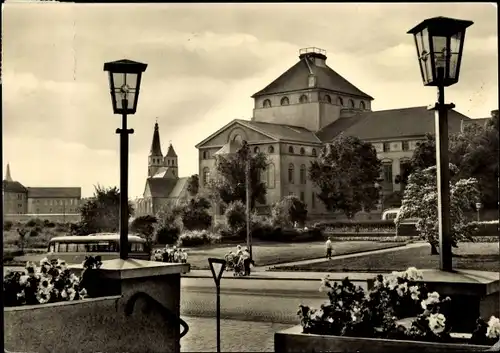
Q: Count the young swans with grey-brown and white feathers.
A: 0